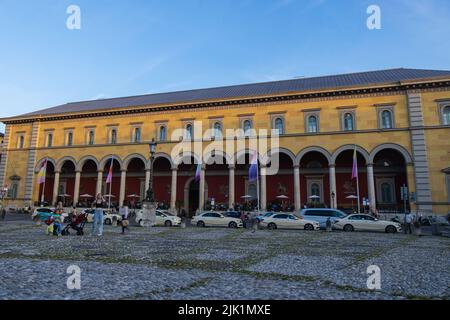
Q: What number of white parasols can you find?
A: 8